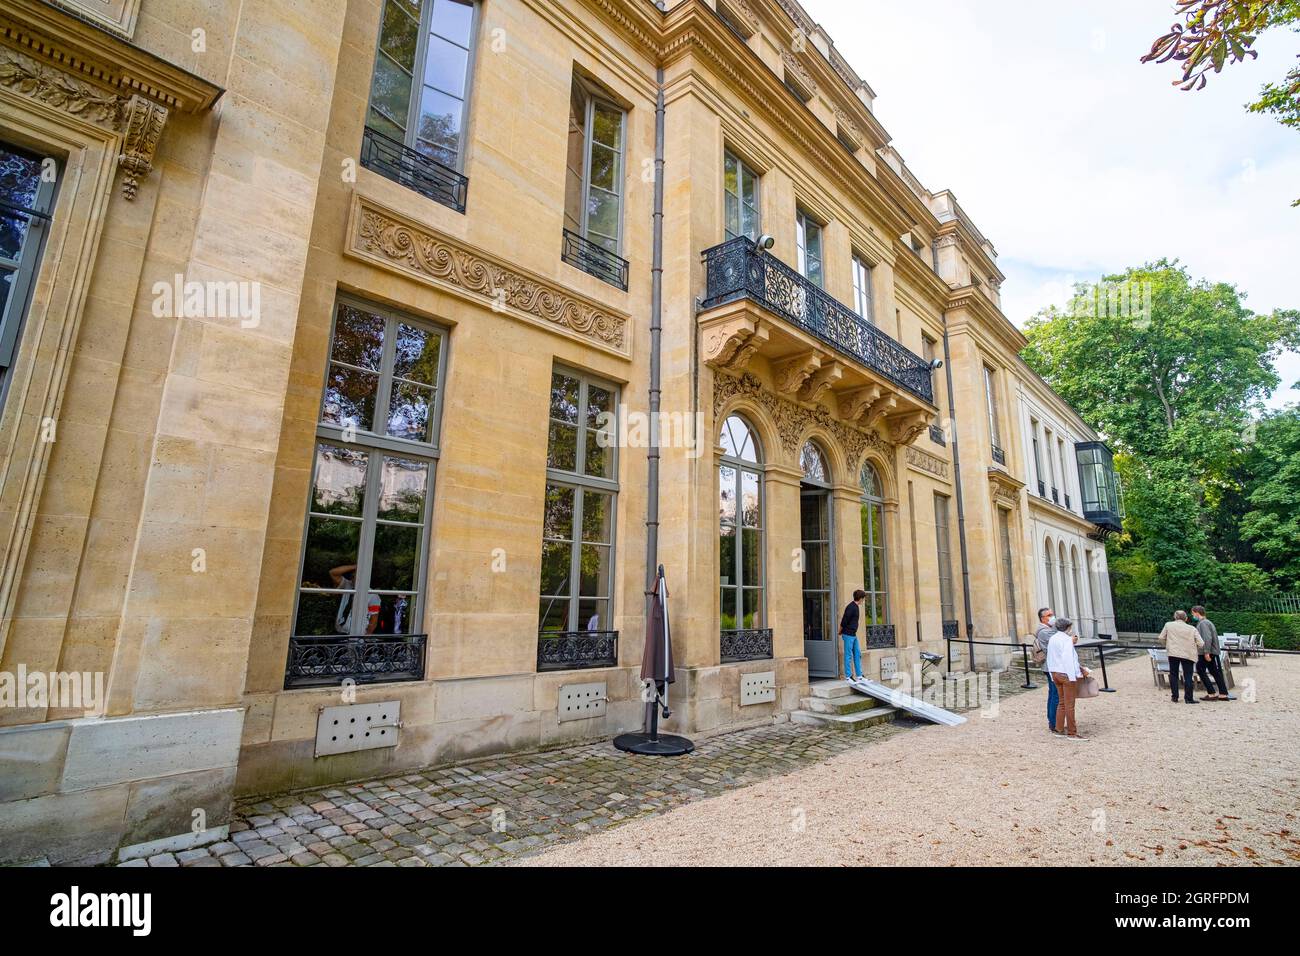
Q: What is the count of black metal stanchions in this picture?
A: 3